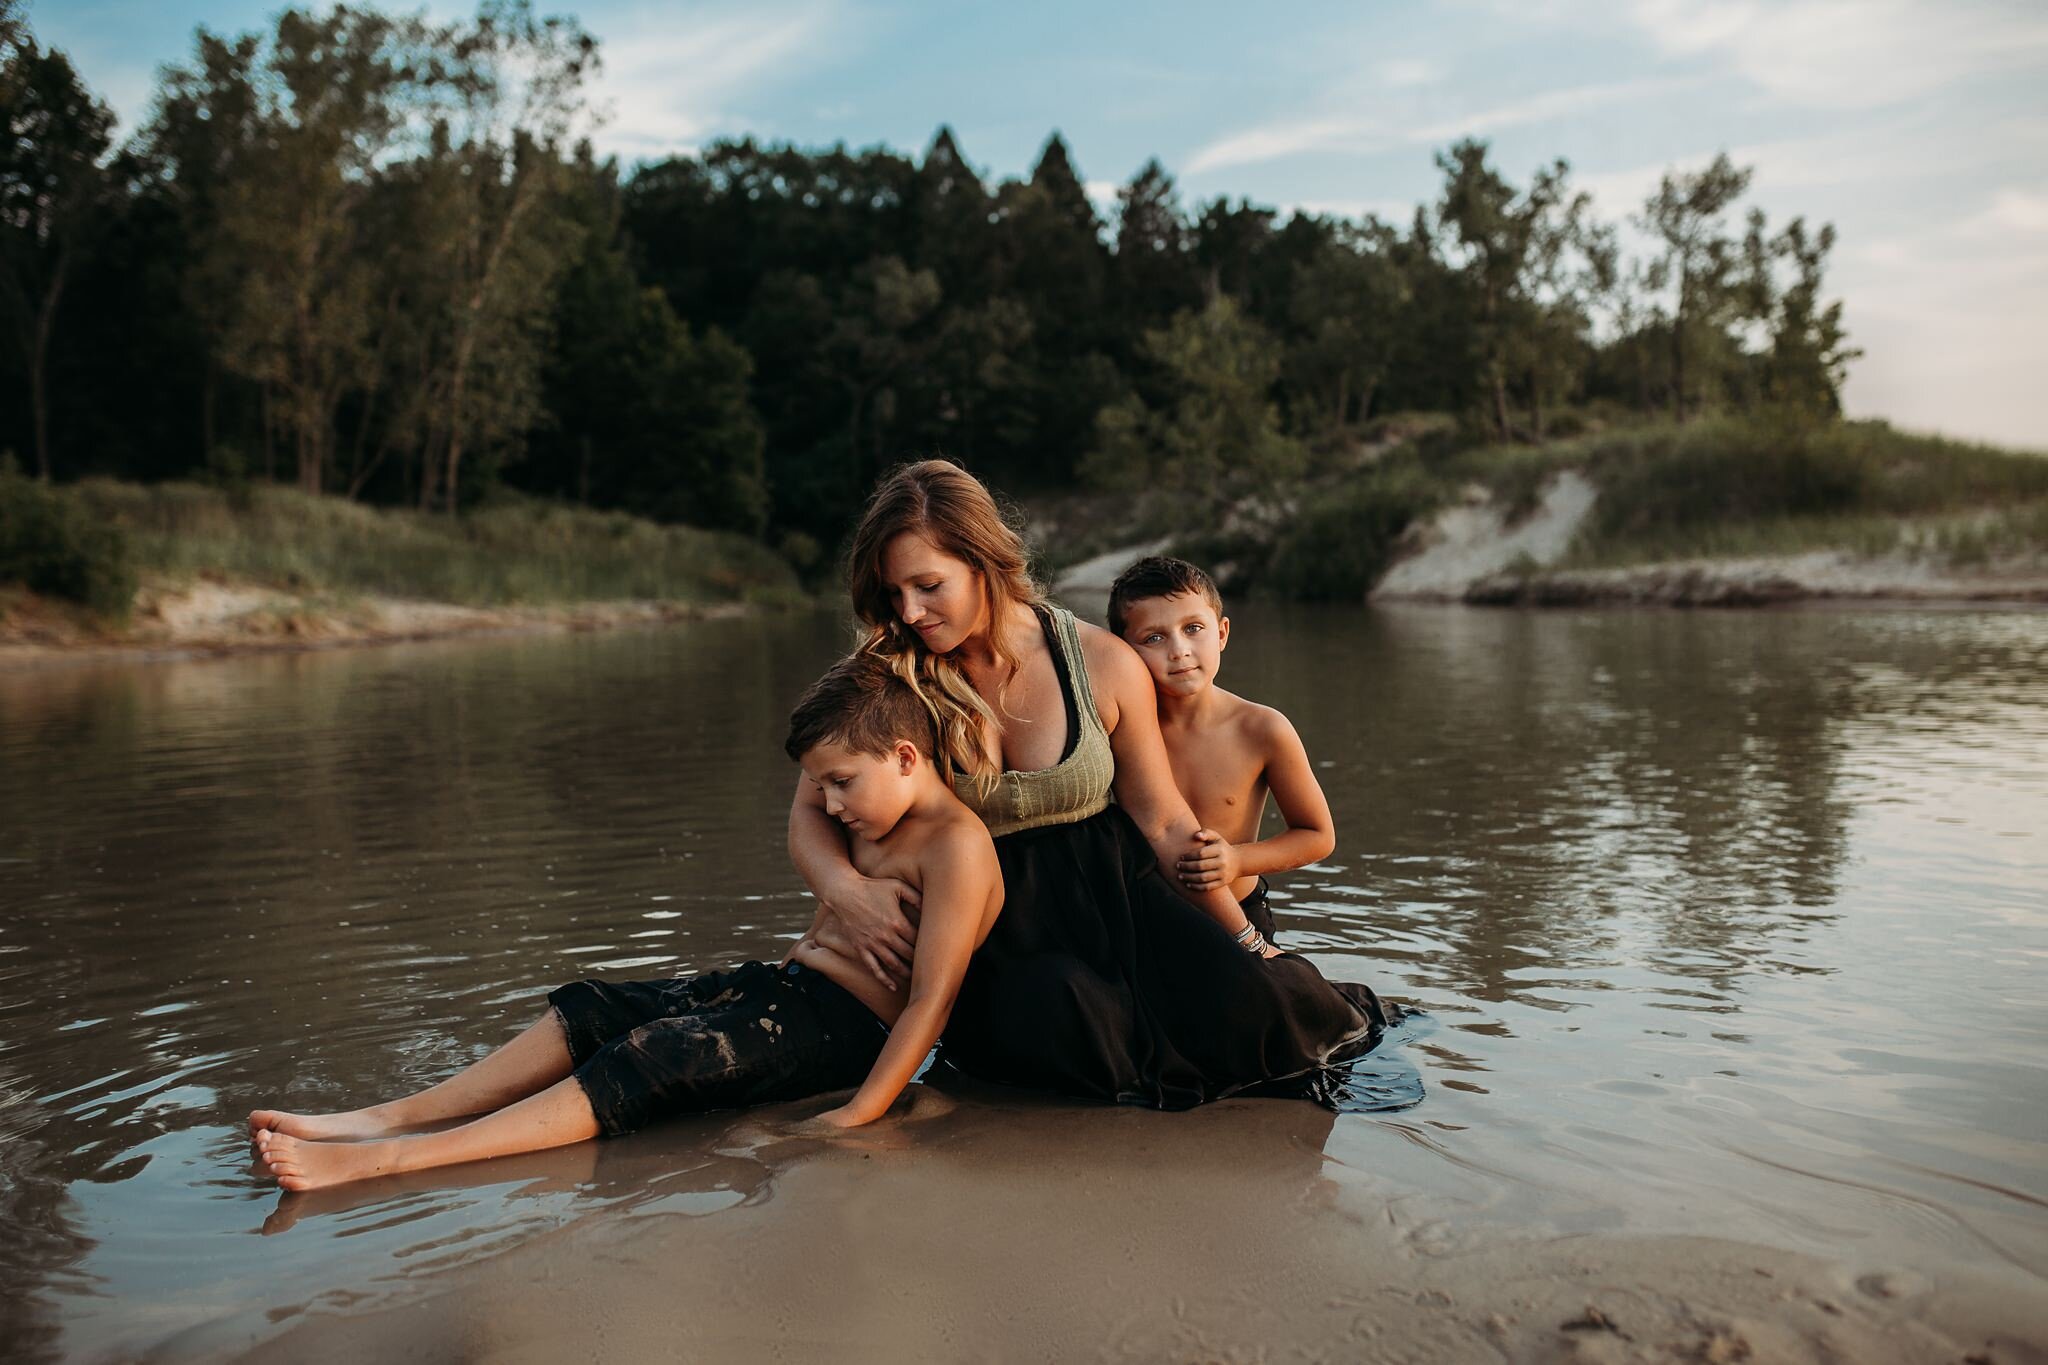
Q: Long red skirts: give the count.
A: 0